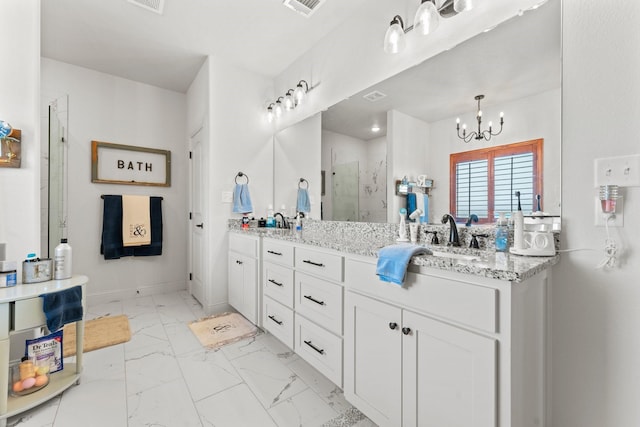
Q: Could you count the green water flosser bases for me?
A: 0